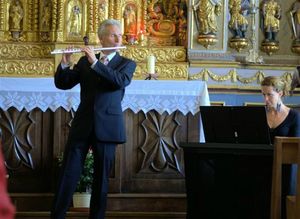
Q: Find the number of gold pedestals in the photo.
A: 4